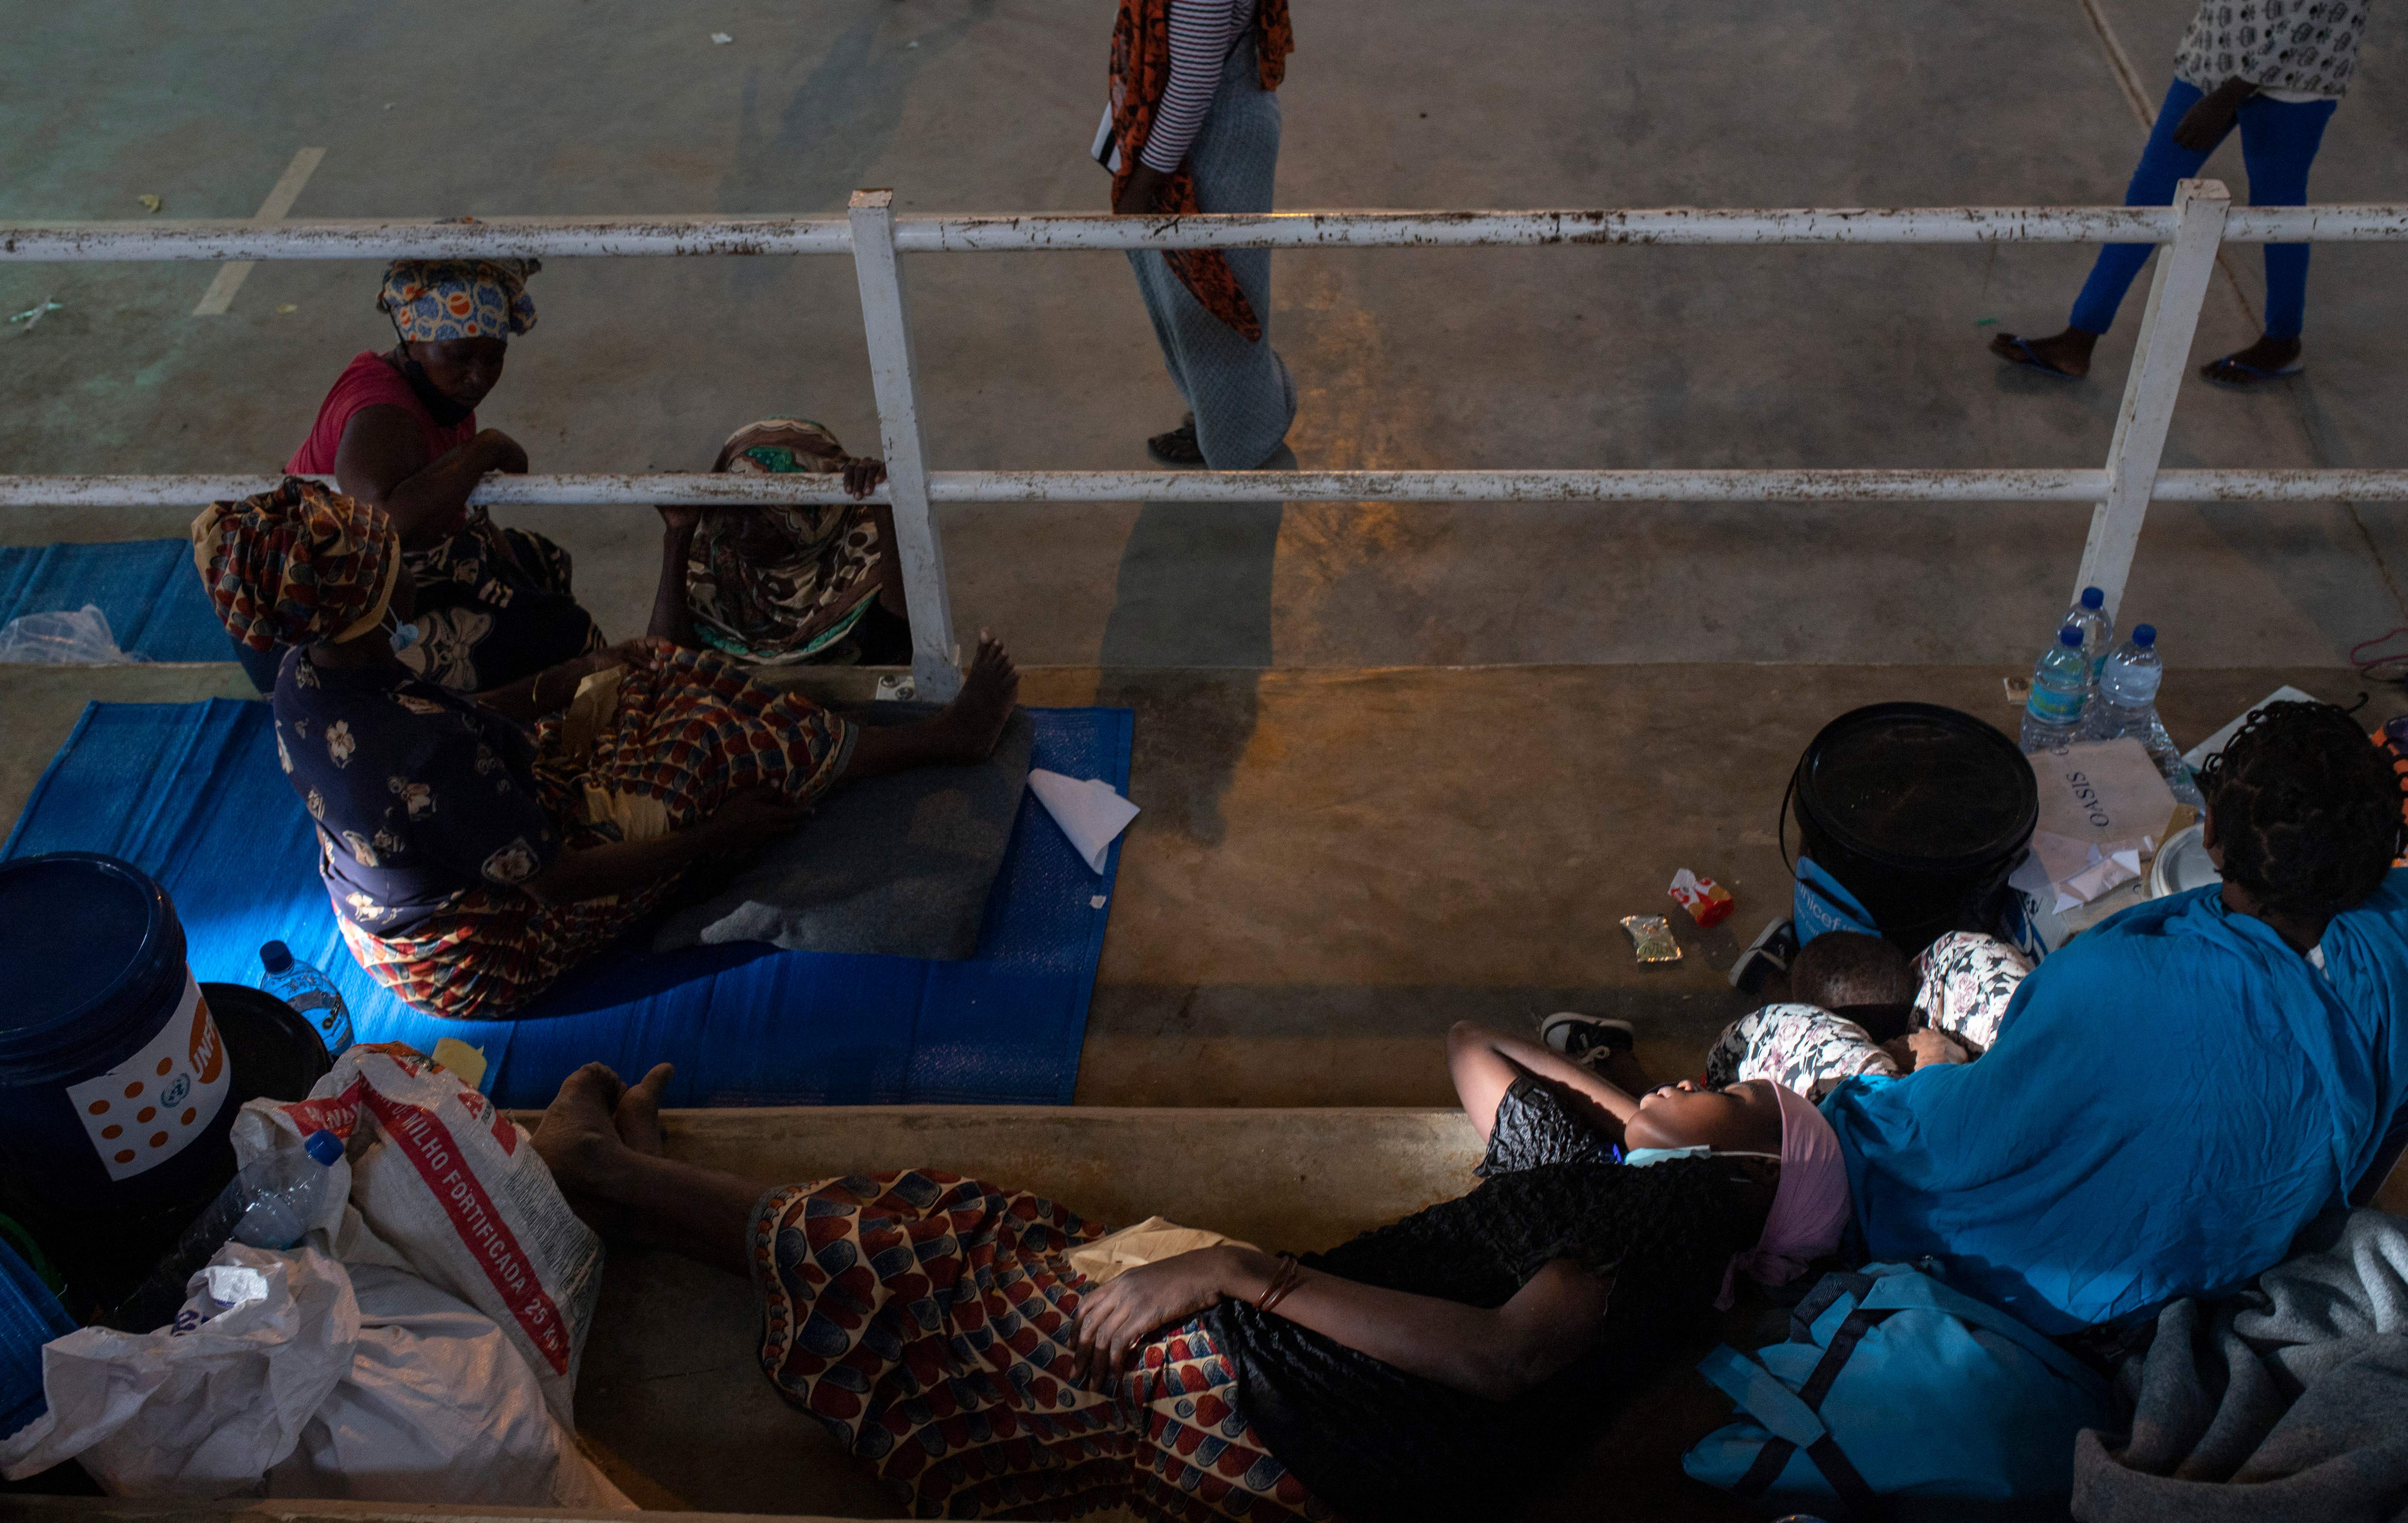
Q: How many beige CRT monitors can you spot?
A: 0